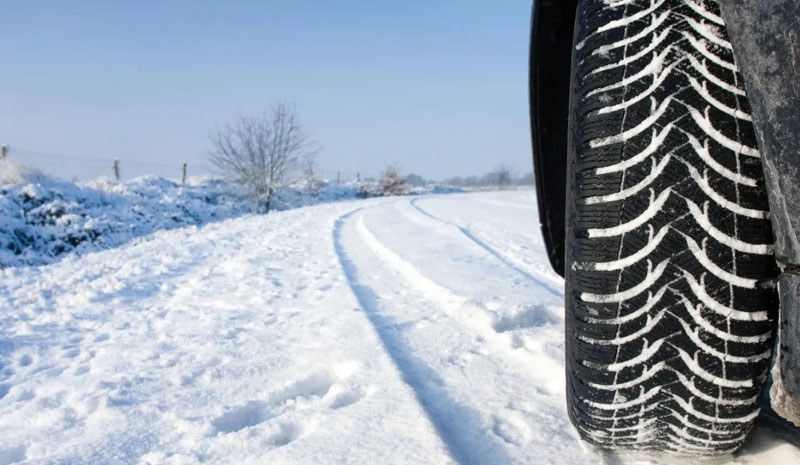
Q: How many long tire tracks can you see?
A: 2